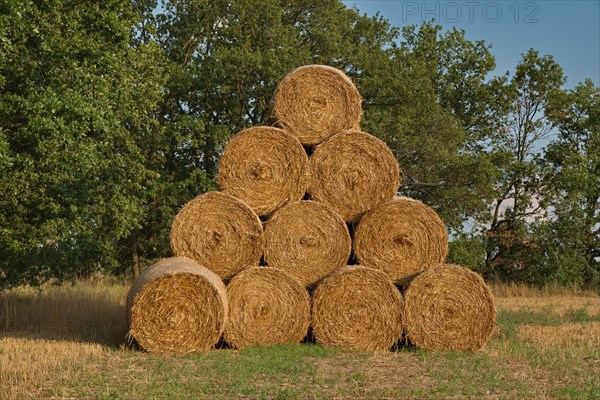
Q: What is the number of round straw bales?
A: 10